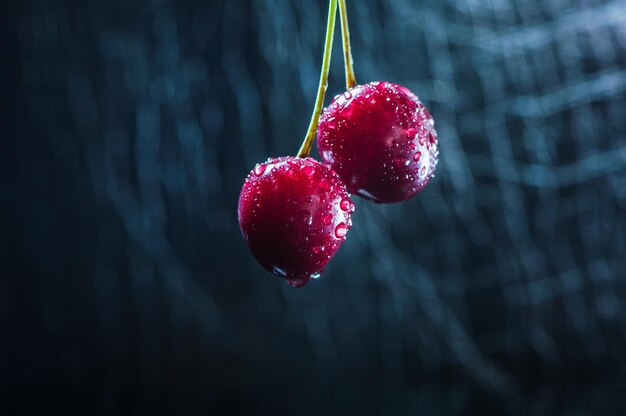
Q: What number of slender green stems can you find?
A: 2